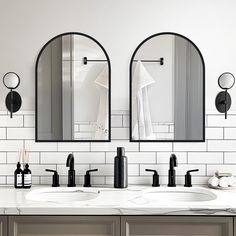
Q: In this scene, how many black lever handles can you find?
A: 4